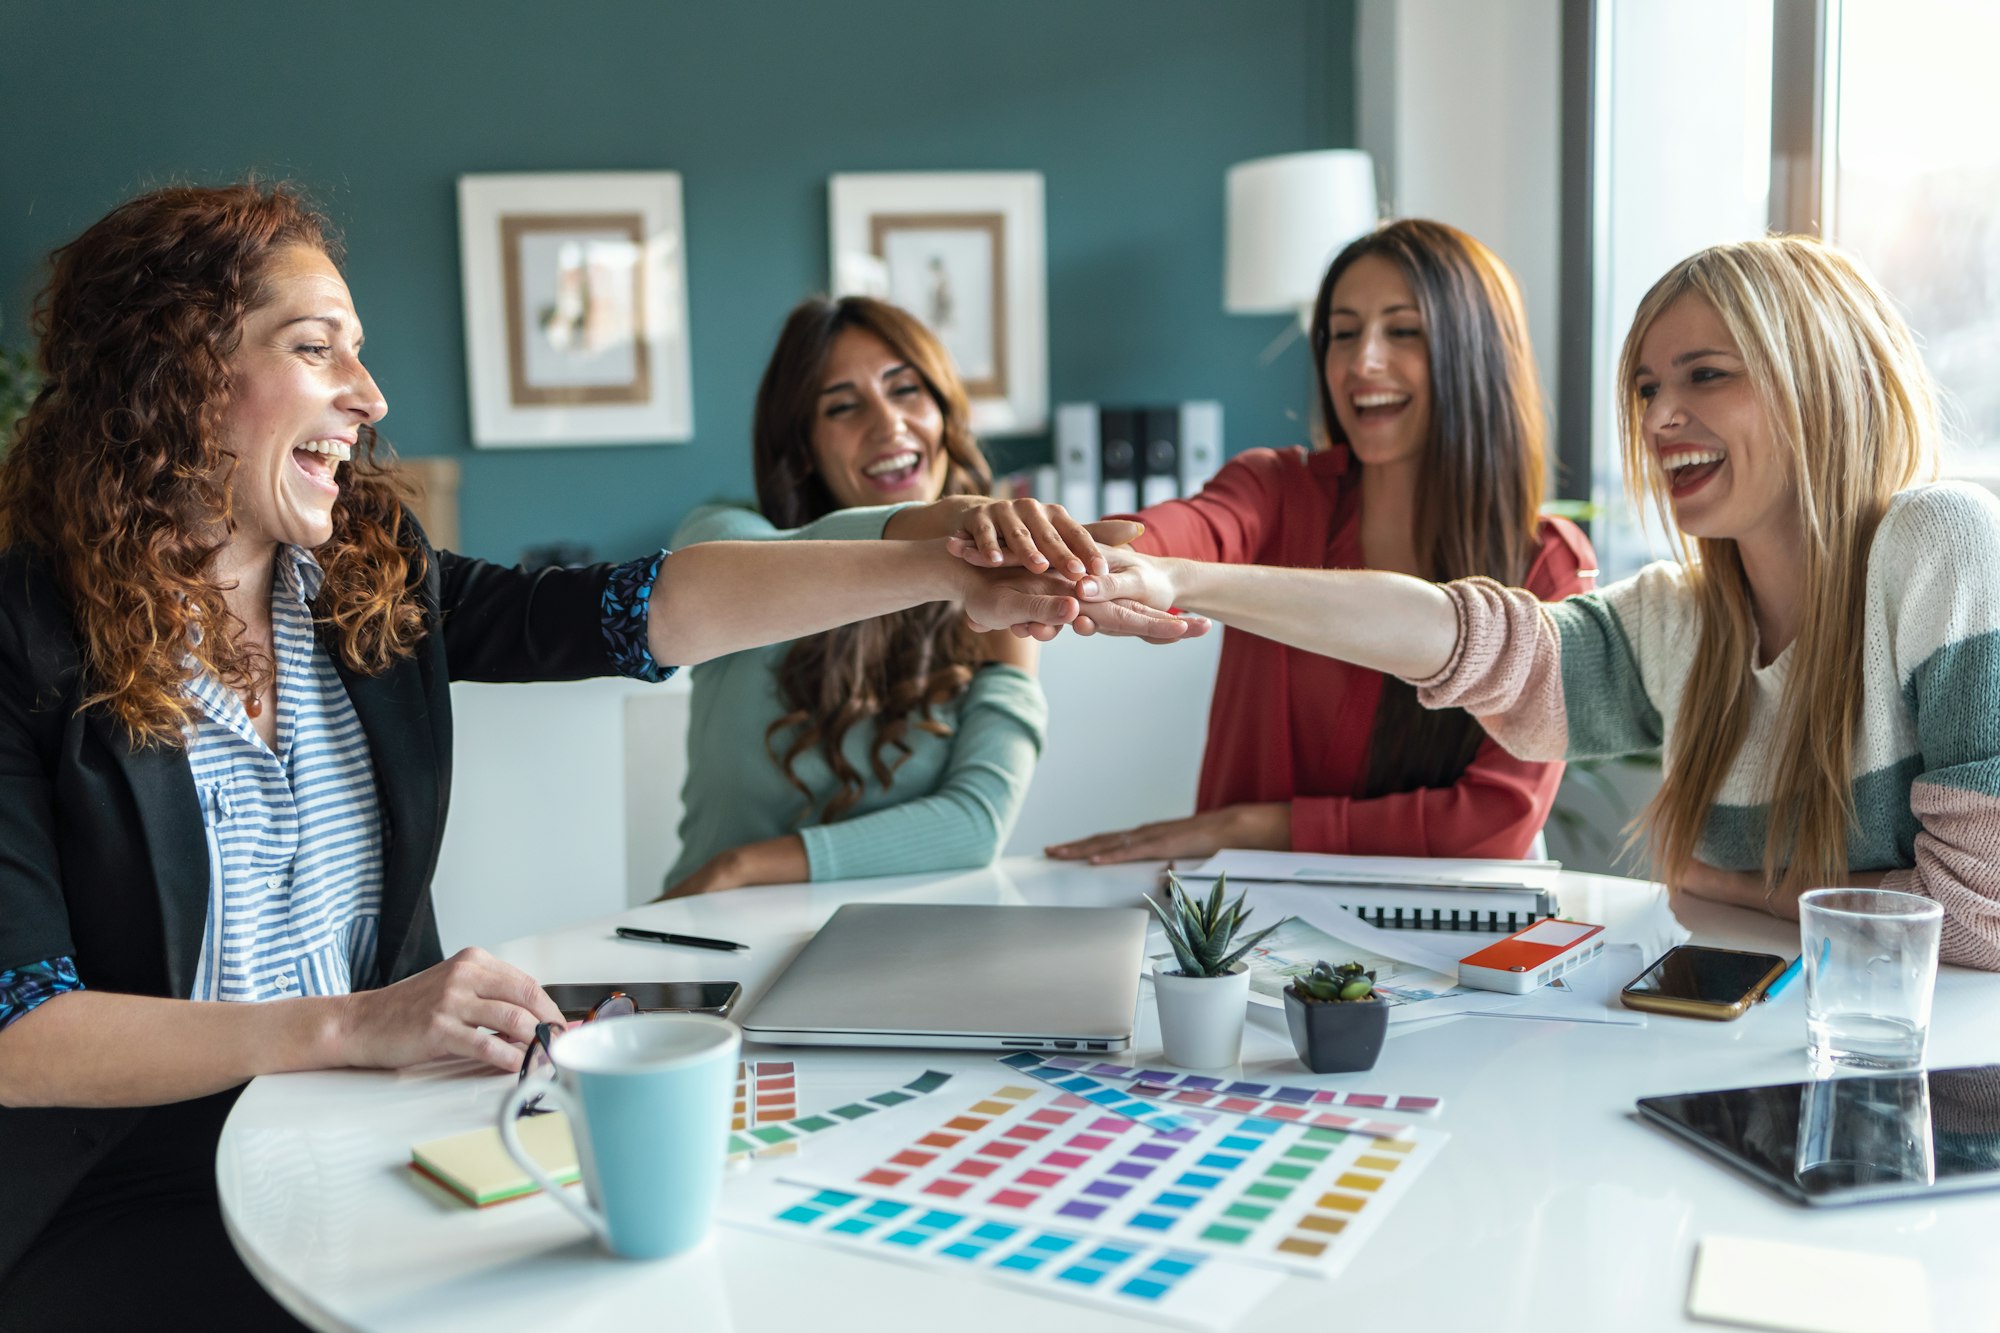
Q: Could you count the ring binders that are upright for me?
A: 4